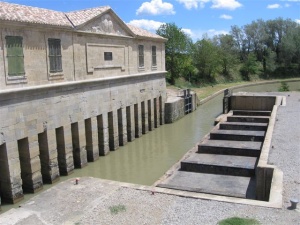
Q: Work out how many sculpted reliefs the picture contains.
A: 1